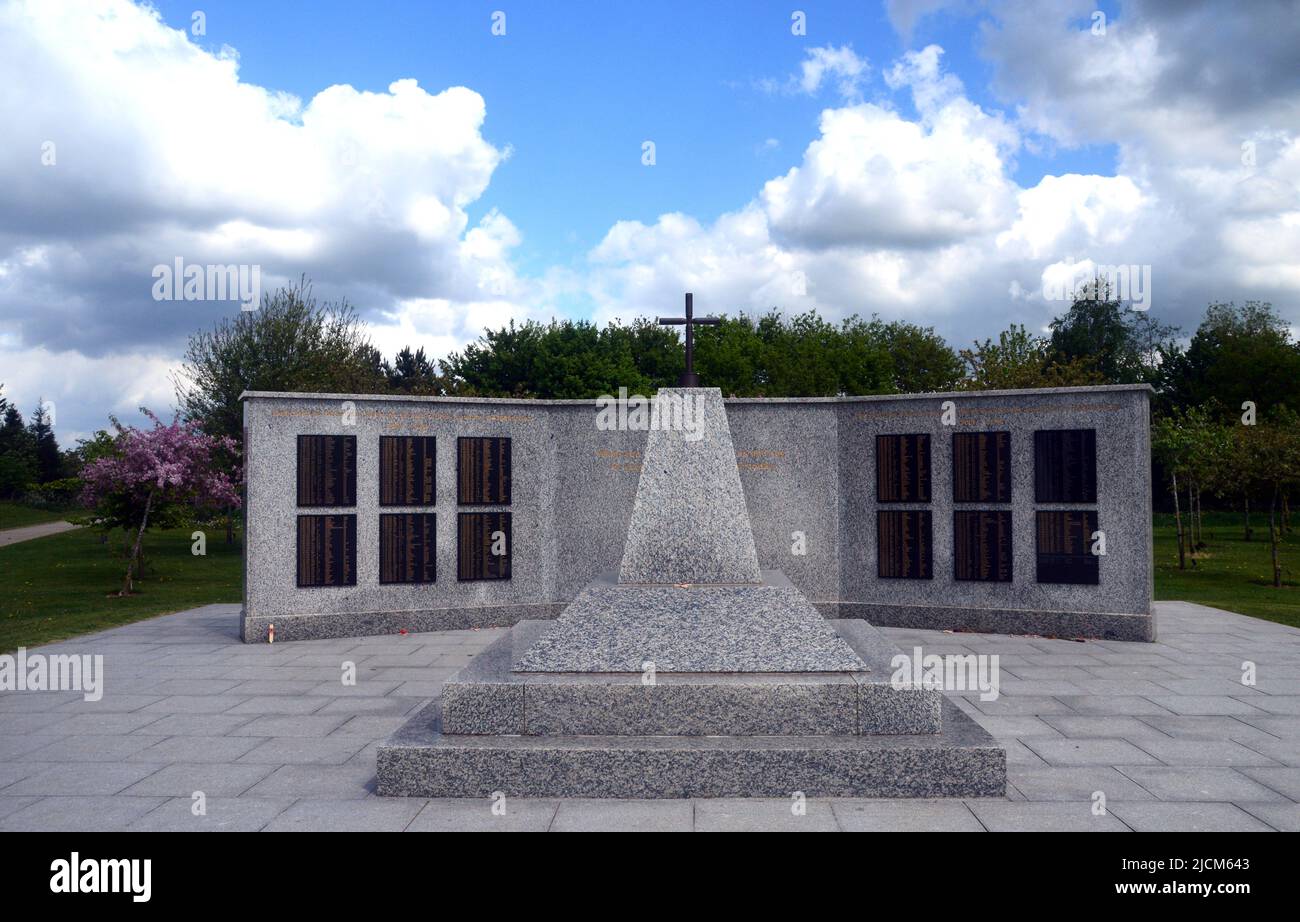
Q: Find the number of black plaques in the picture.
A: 12